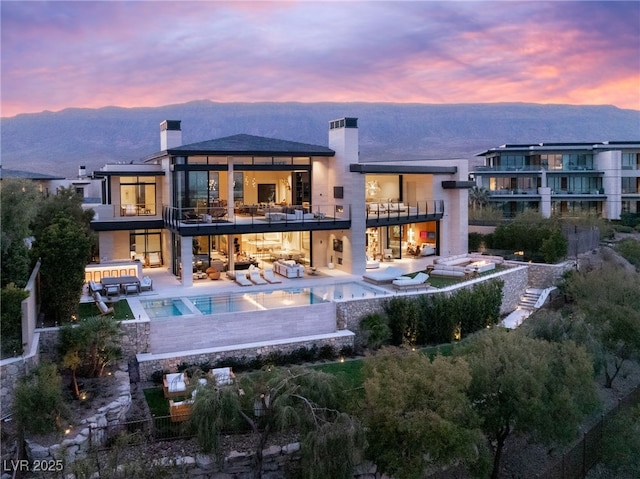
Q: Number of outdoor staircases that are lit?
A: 1